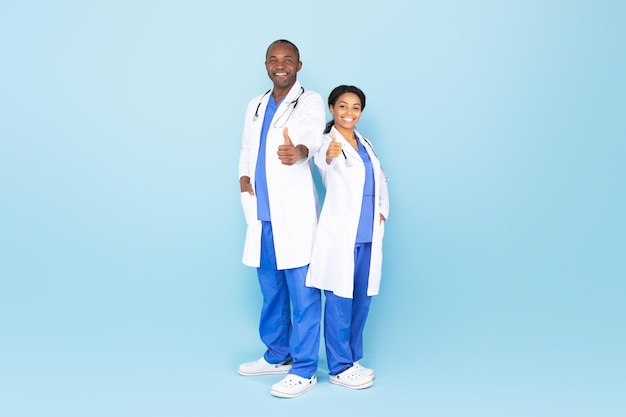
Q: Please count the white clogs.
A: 4